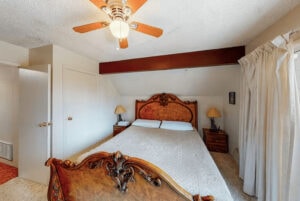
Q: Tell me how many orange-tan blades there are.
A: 5